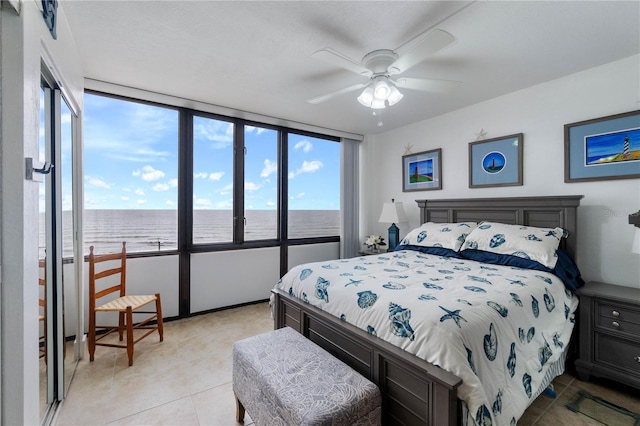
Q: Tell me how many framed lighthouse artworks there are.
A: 3